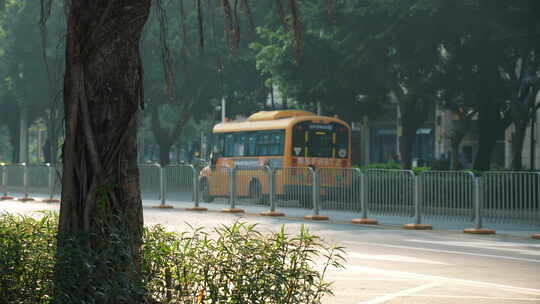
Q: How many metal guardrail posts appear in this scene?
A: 11